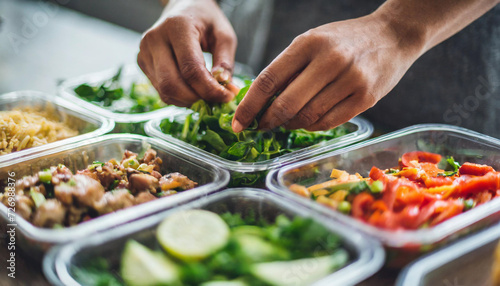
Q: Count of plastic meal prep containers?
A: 7